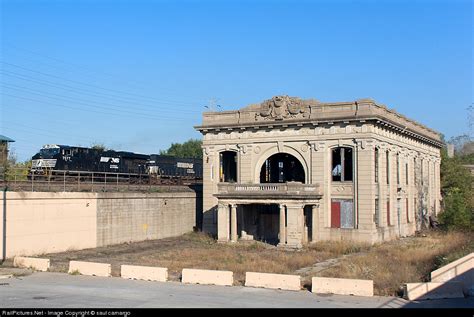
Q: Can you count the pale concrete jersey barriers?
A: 7